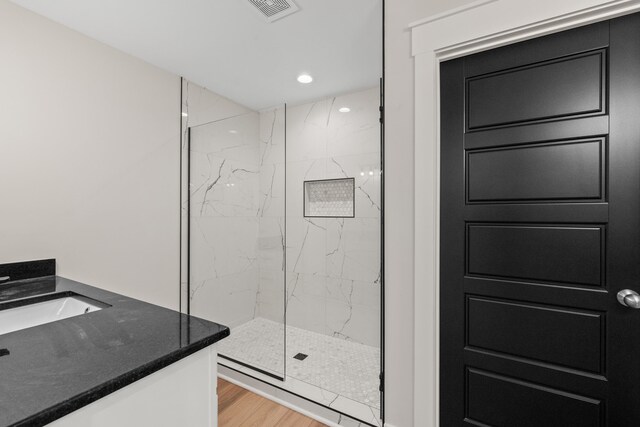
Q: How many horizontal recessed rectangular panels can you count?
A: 5